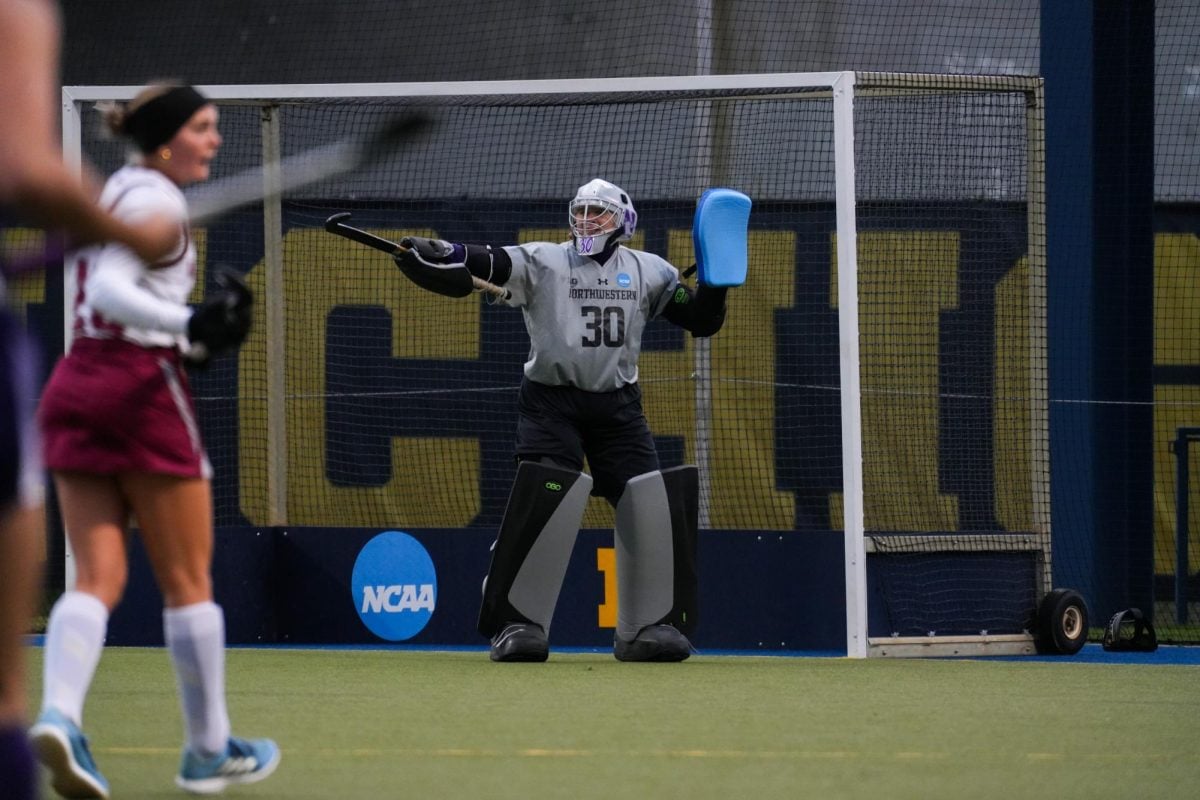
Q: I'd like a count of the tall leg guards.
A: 2